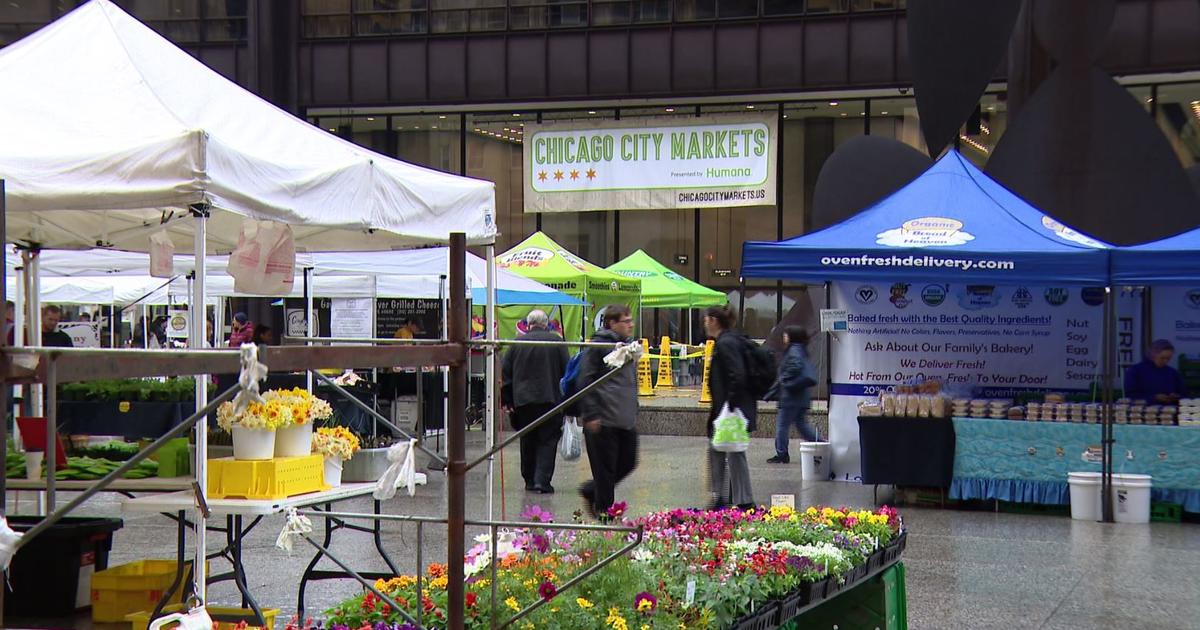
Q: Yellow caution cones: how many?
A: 3